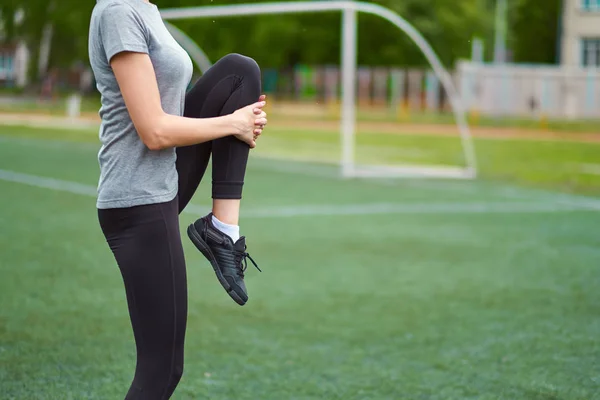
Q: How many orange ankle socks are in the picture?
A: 0